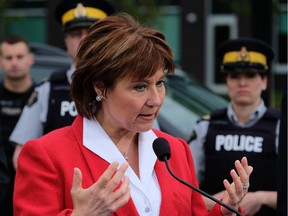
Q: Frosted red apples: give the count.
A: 0